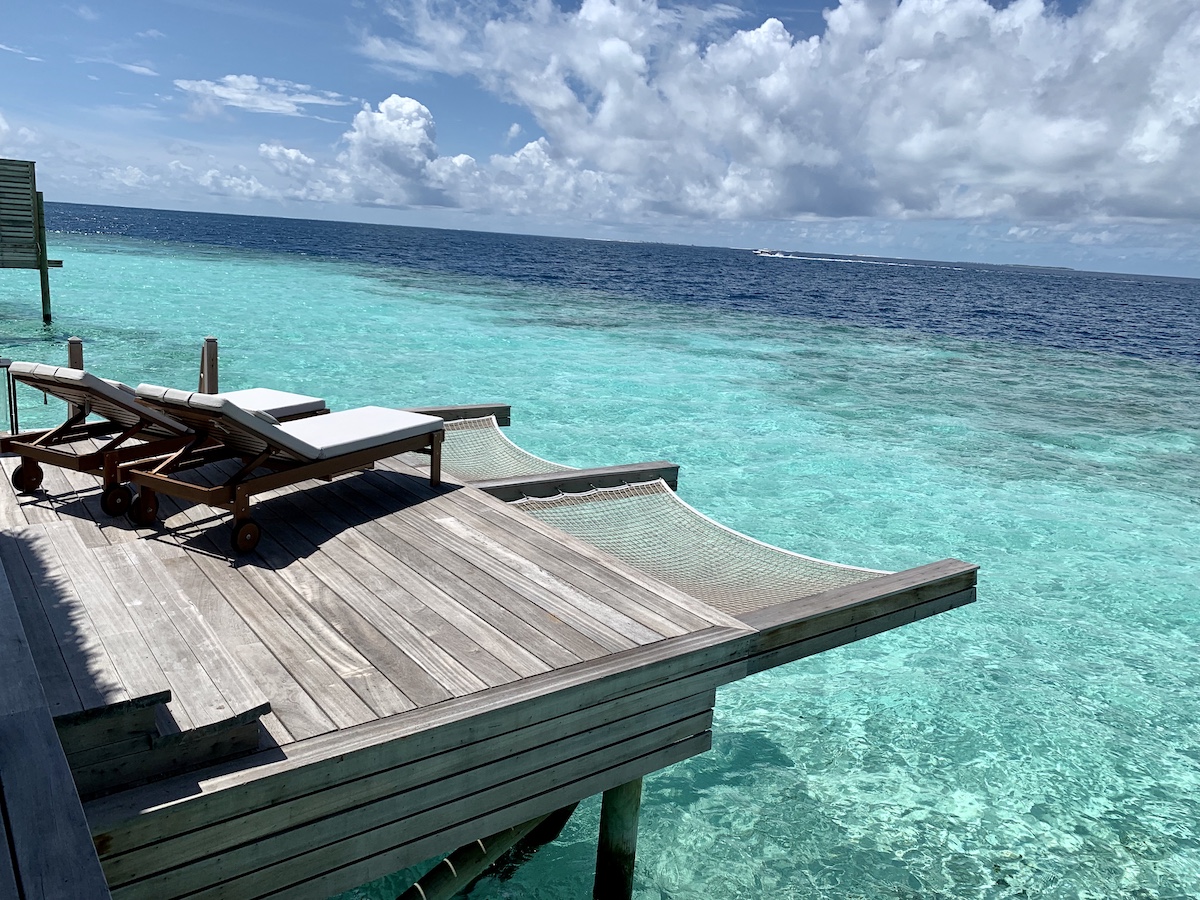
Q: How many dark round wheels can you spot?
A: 4